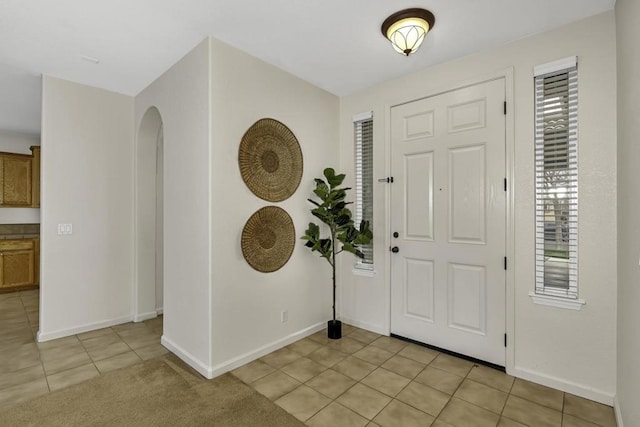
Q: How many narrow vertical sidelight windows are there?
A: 2